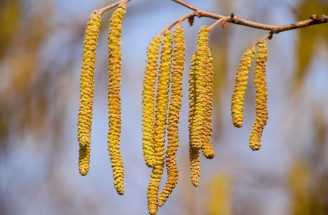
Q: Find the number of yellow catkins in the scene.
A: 11